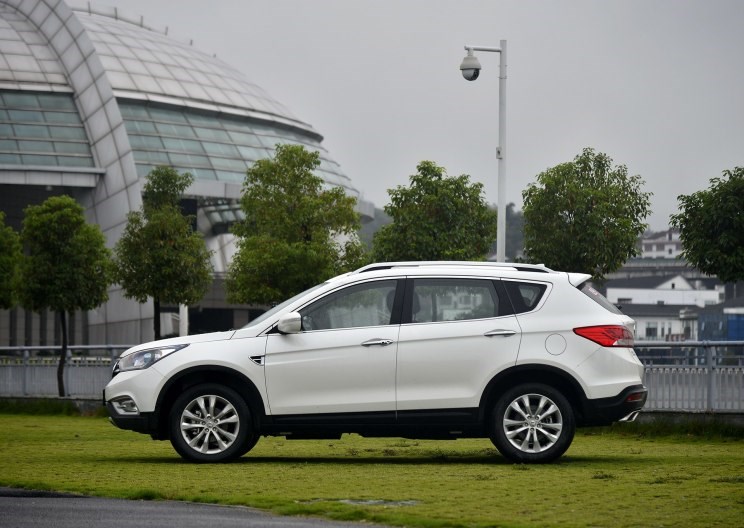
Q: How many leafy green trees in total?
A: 7